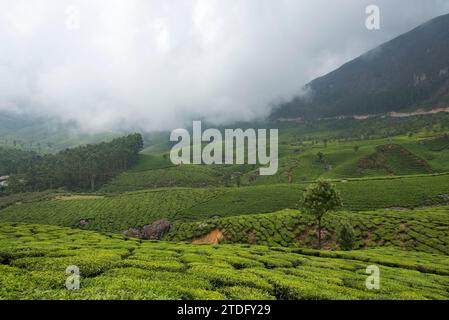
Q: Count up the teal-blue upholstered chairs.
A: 0